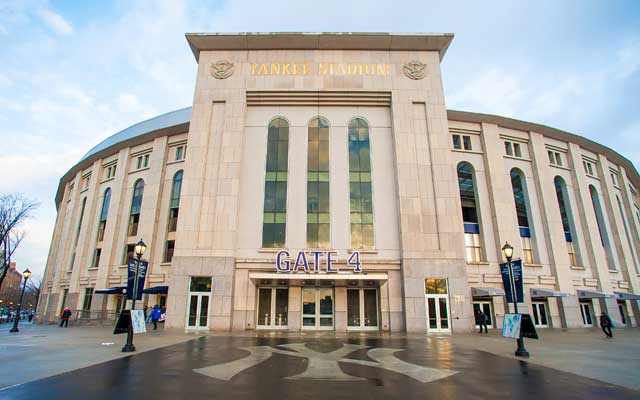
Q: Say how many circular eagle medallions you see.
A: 2